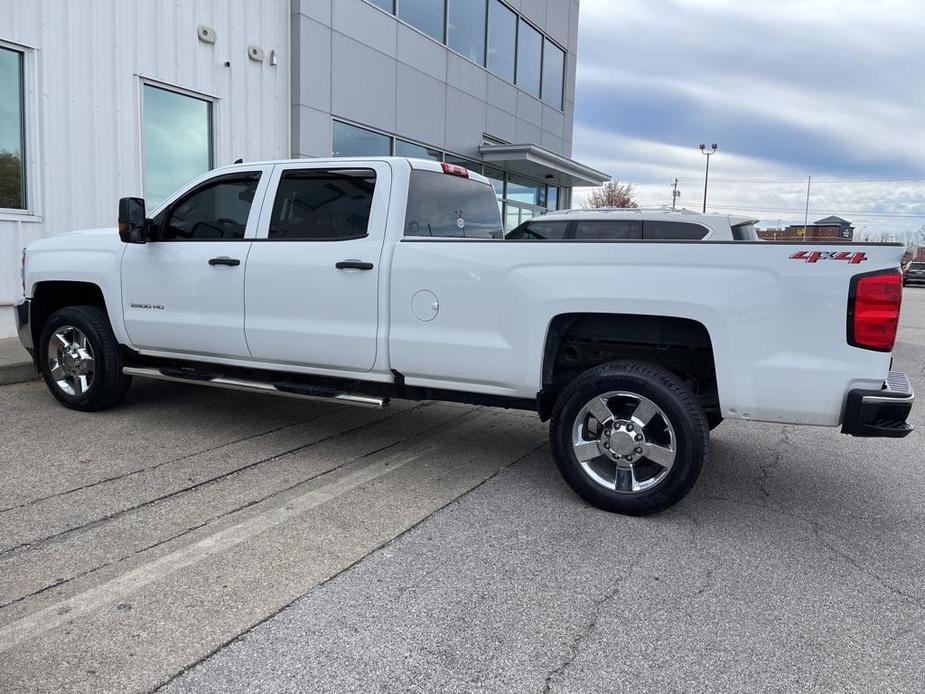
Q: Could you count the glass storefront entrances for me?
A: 1